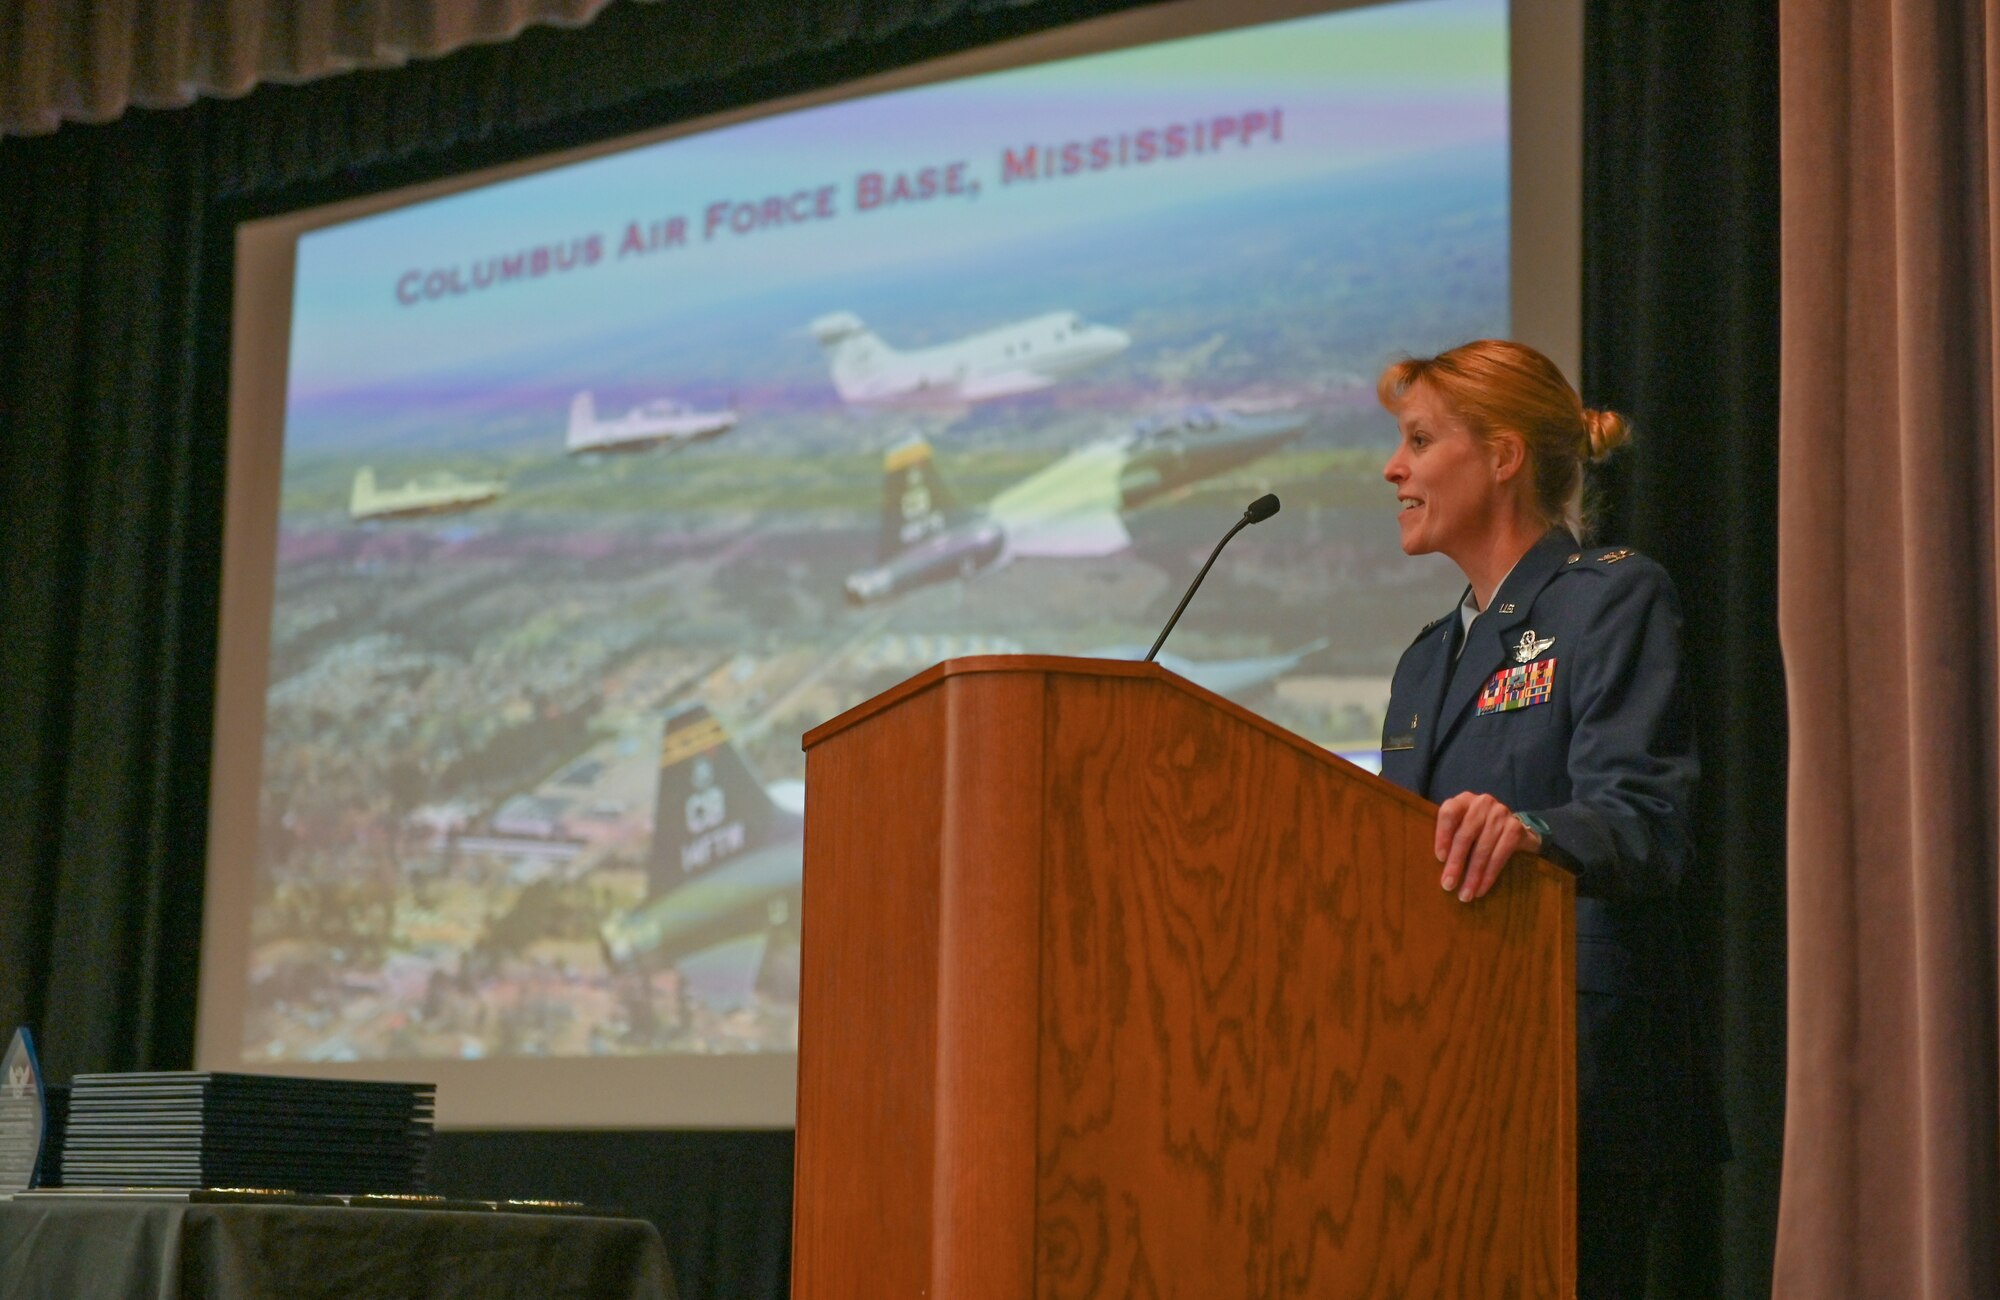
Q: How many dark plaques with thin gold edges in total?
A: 3